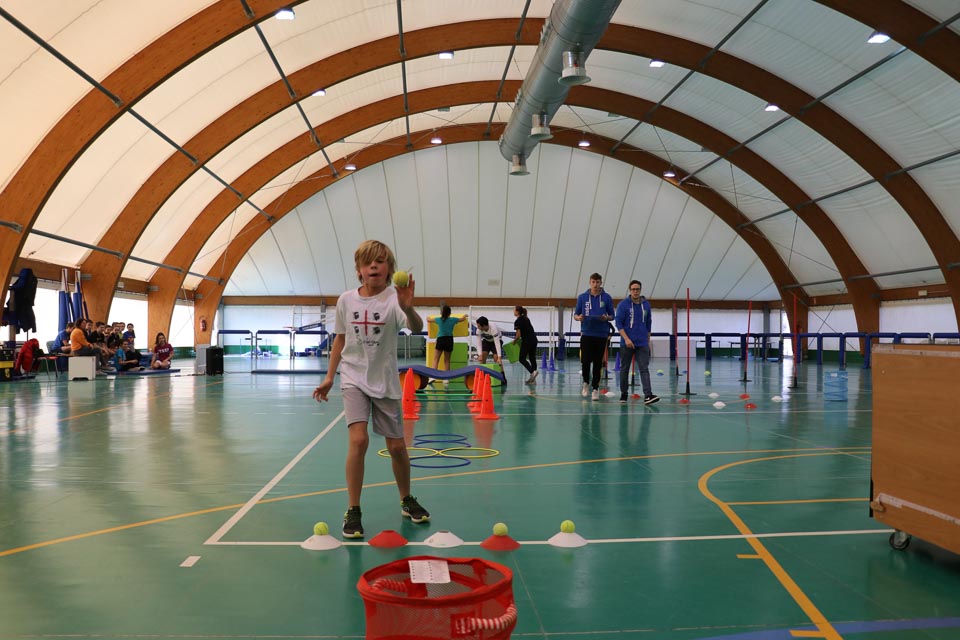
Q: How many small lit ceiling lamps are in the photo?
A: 10